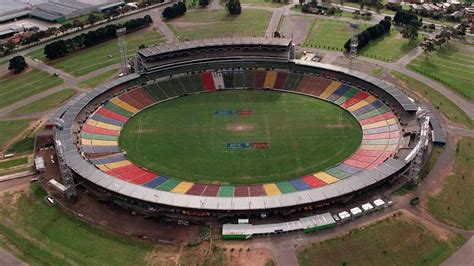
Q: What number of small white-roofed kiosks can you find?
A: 4